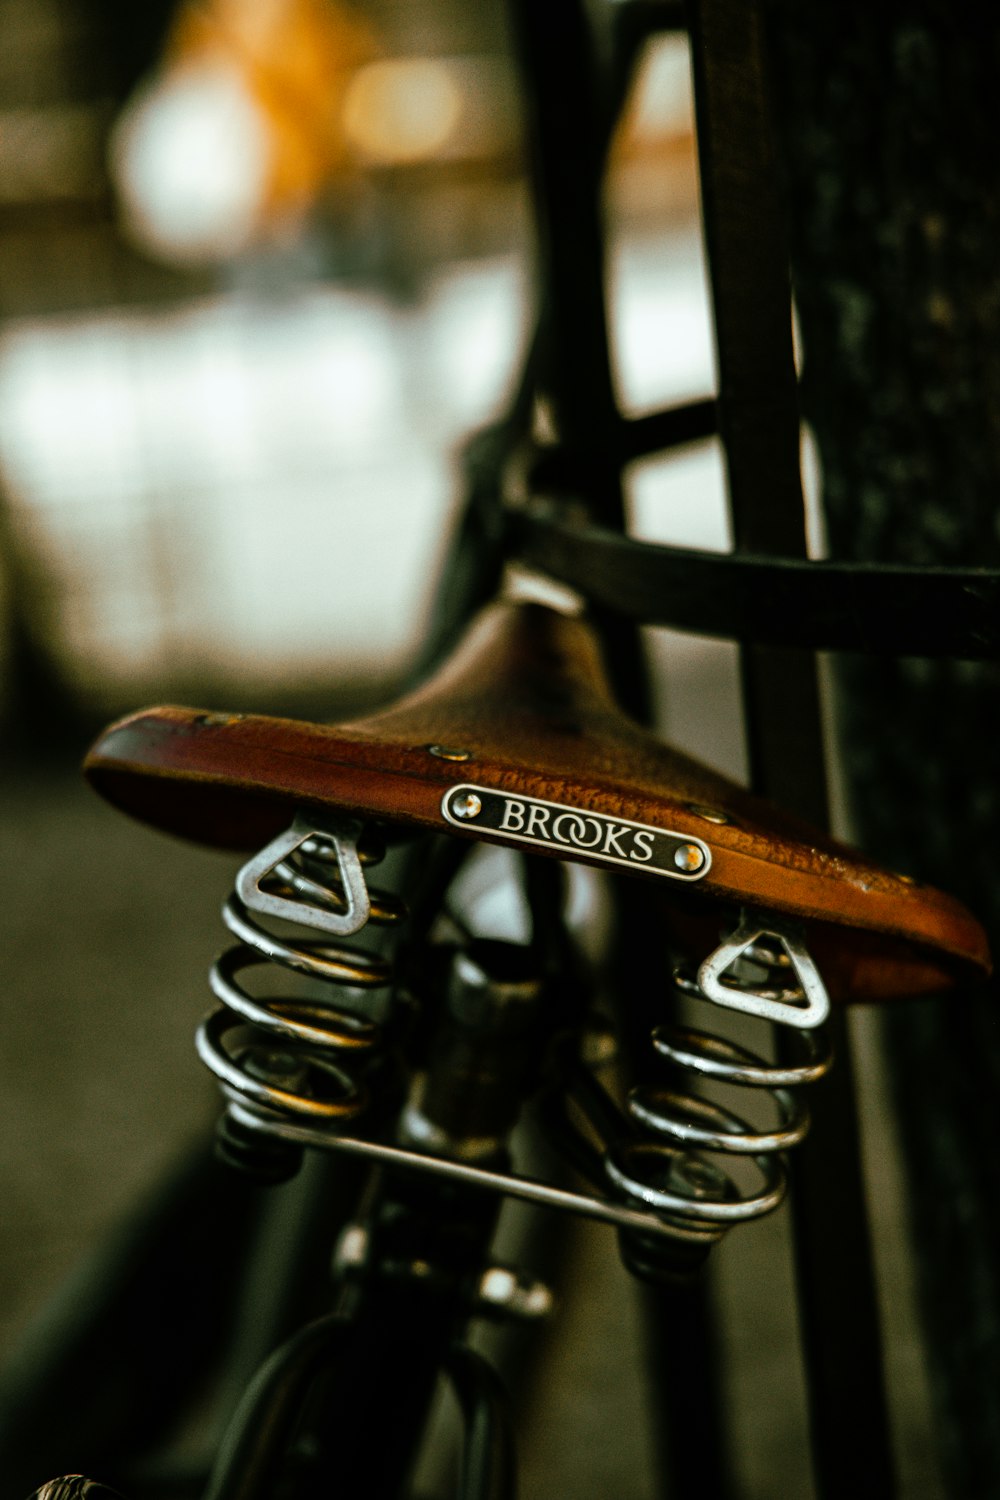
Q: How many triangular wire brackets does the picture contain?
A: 2